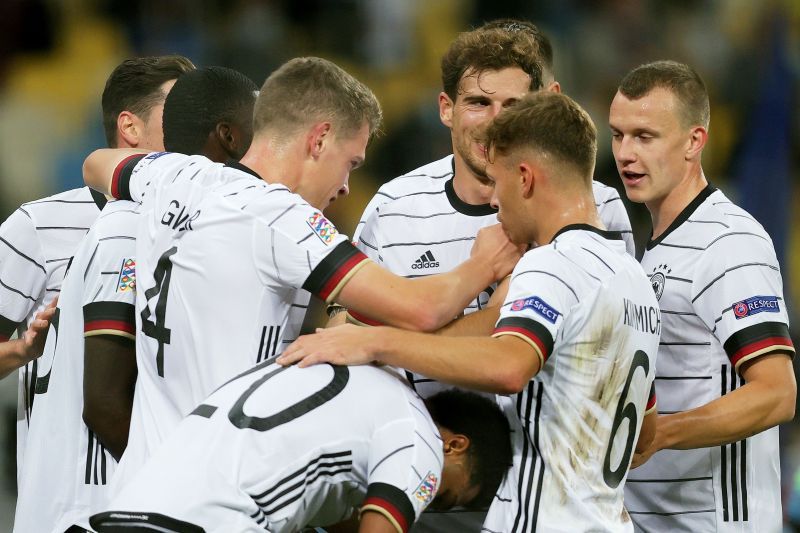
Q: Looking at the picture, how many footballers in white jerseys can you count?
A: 8